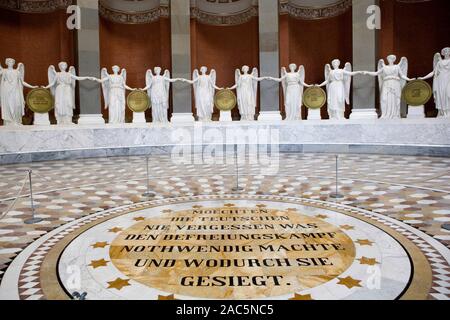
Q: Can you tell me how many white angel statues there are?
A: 10